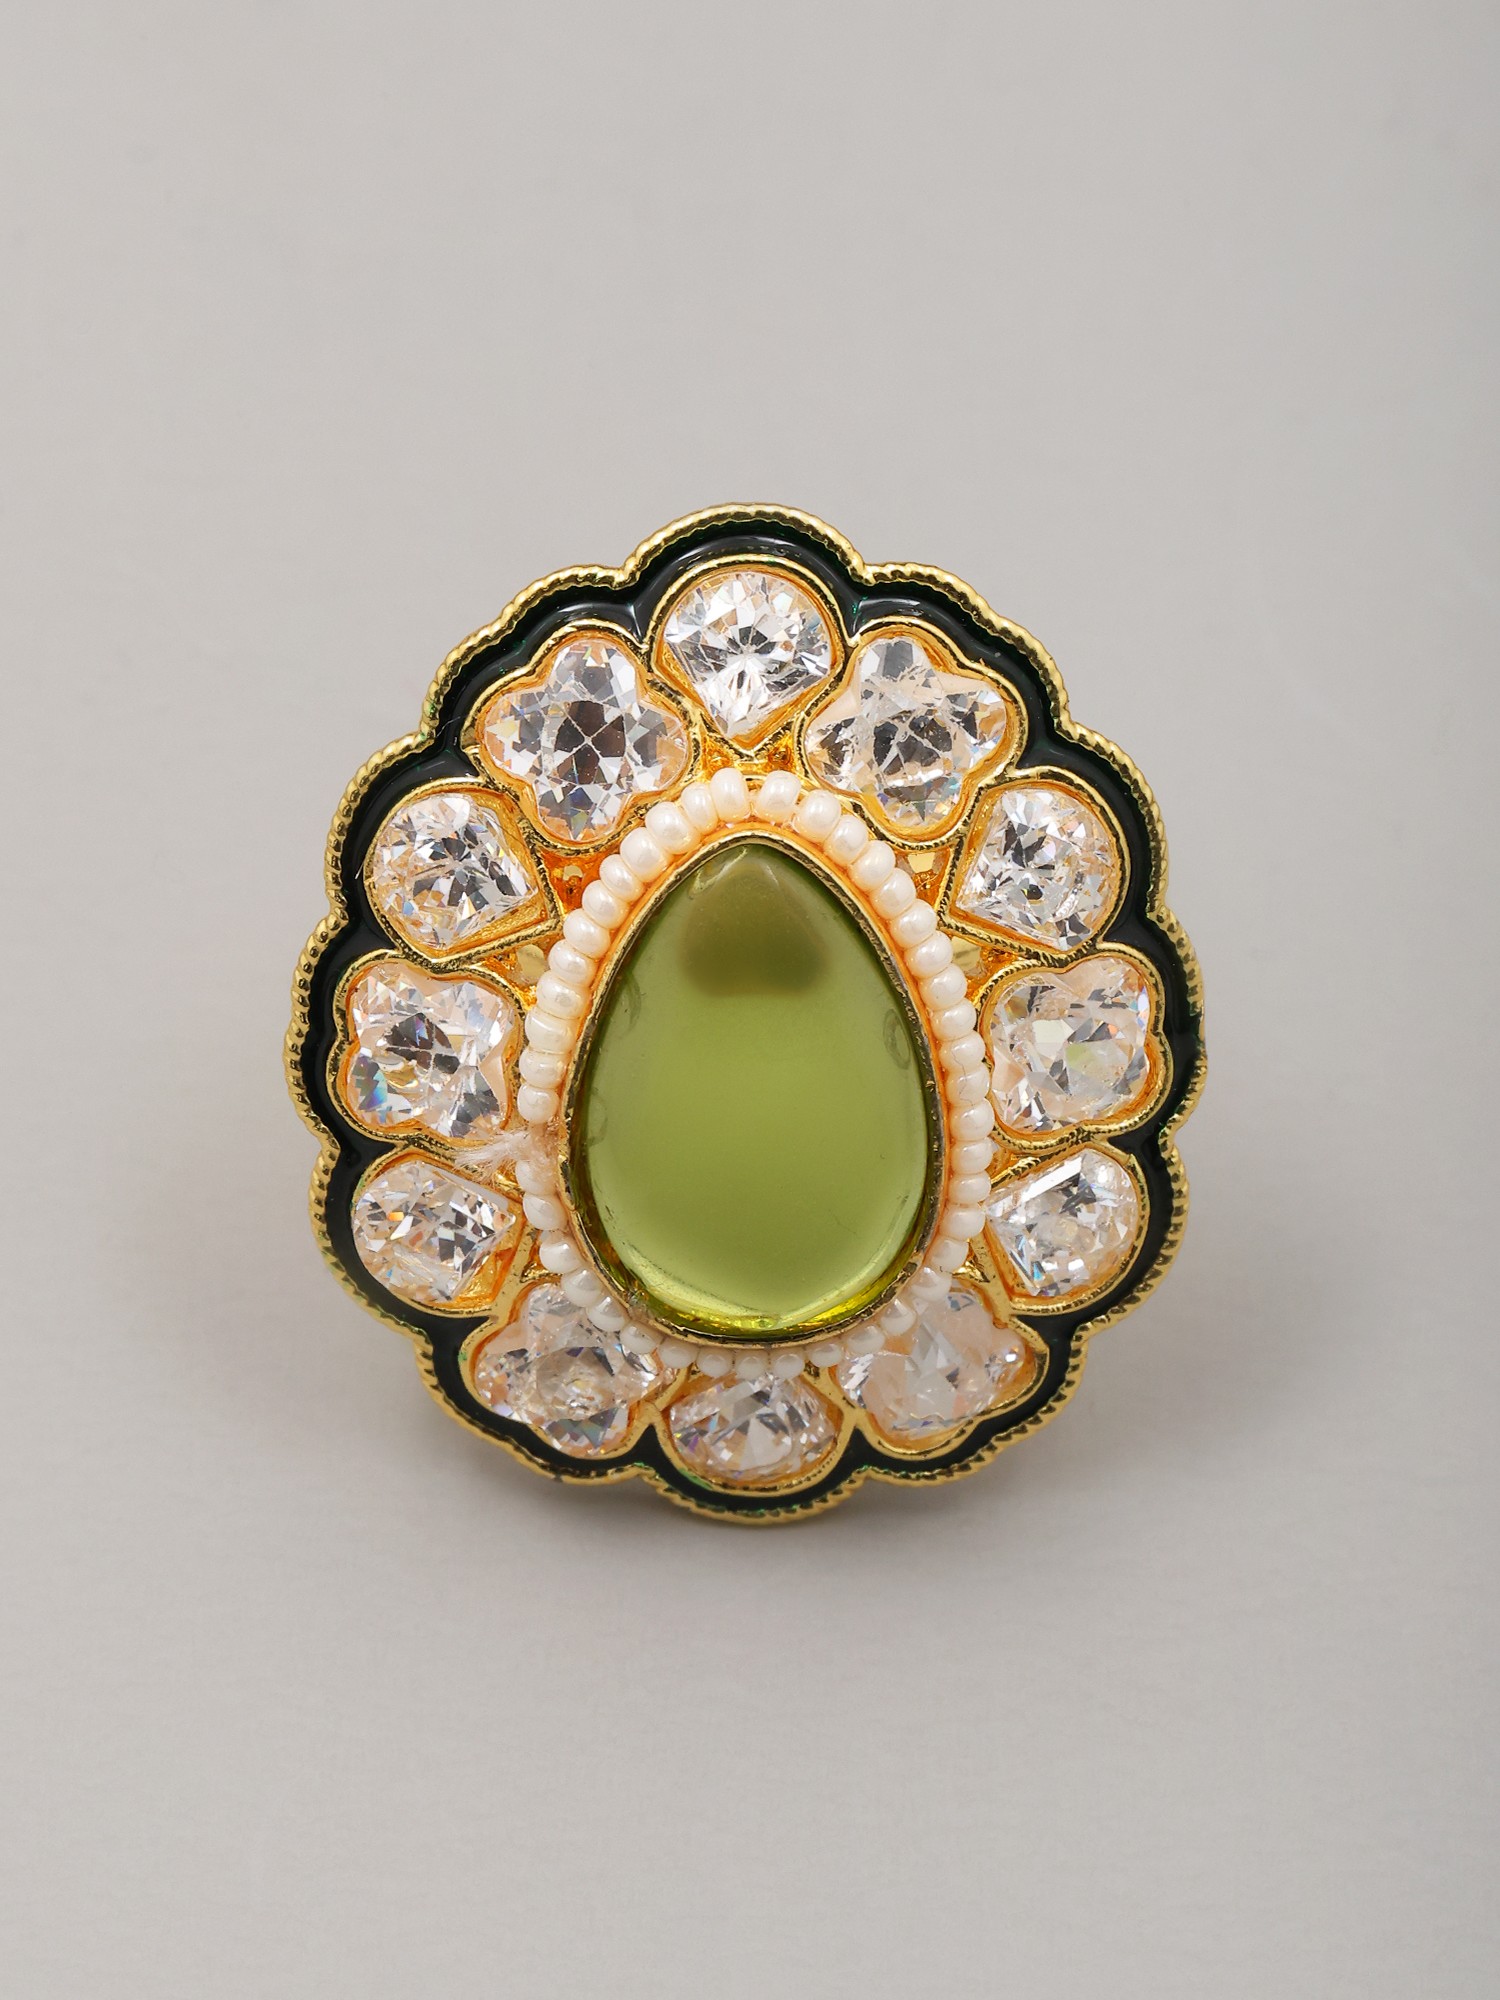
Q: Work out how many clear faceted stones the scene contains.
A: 12